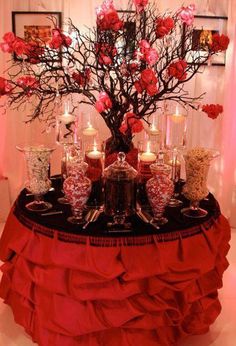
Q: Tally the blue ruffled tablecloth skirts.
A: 0